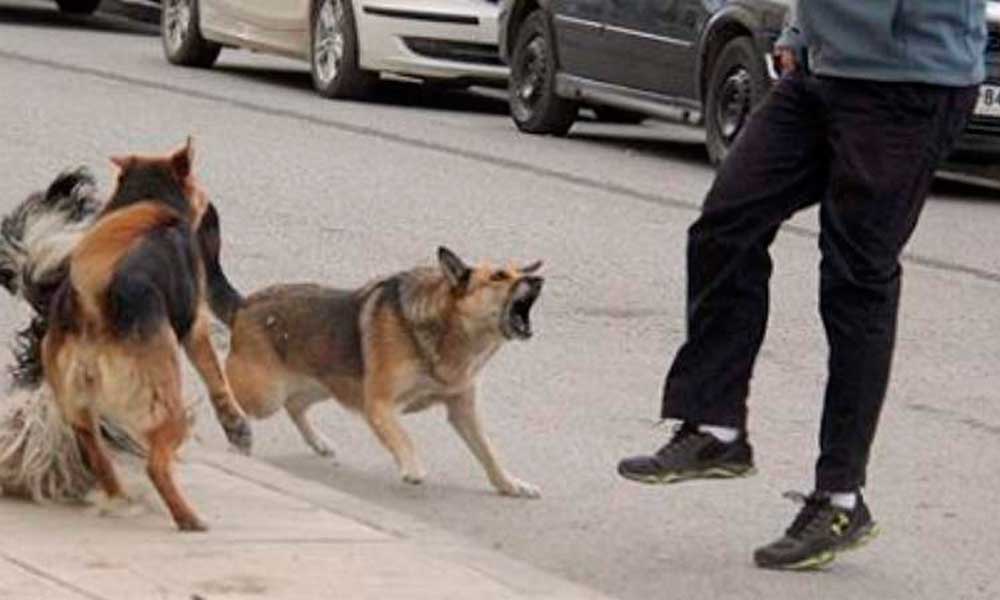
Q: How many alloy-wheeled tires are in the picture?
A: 2